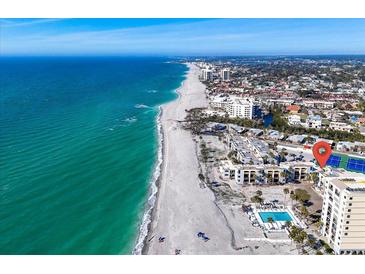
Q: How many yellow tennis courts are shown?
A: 0